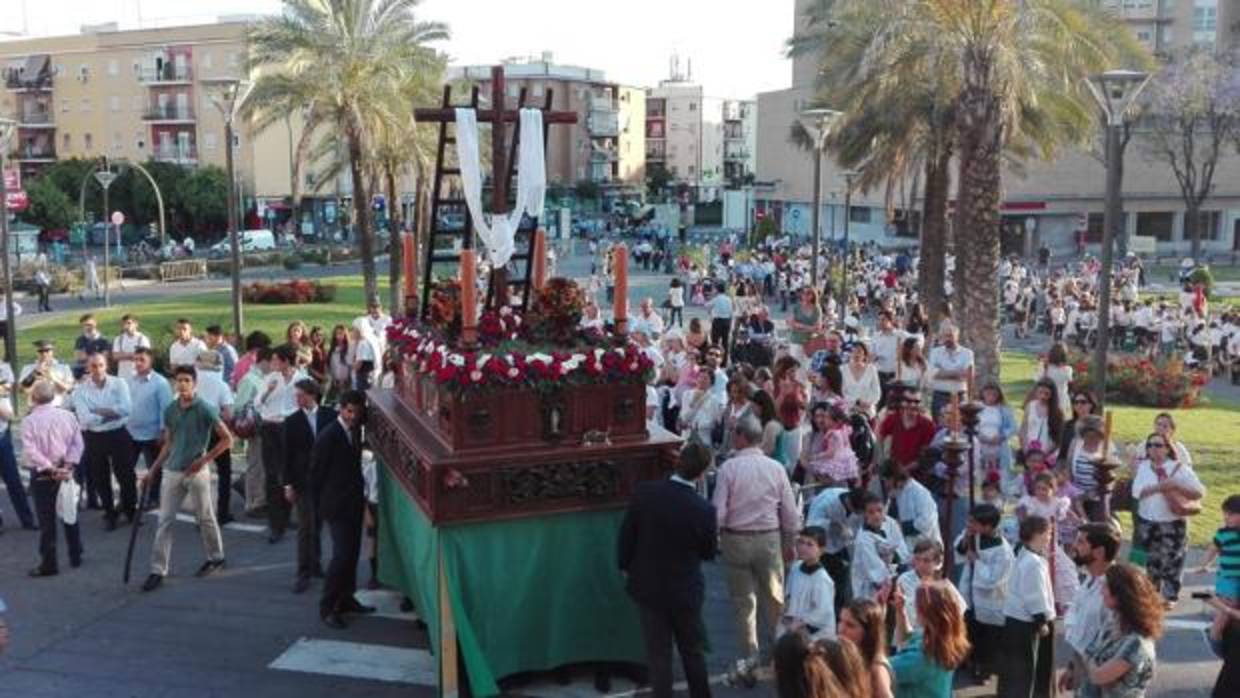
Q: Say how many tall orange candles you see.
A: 4